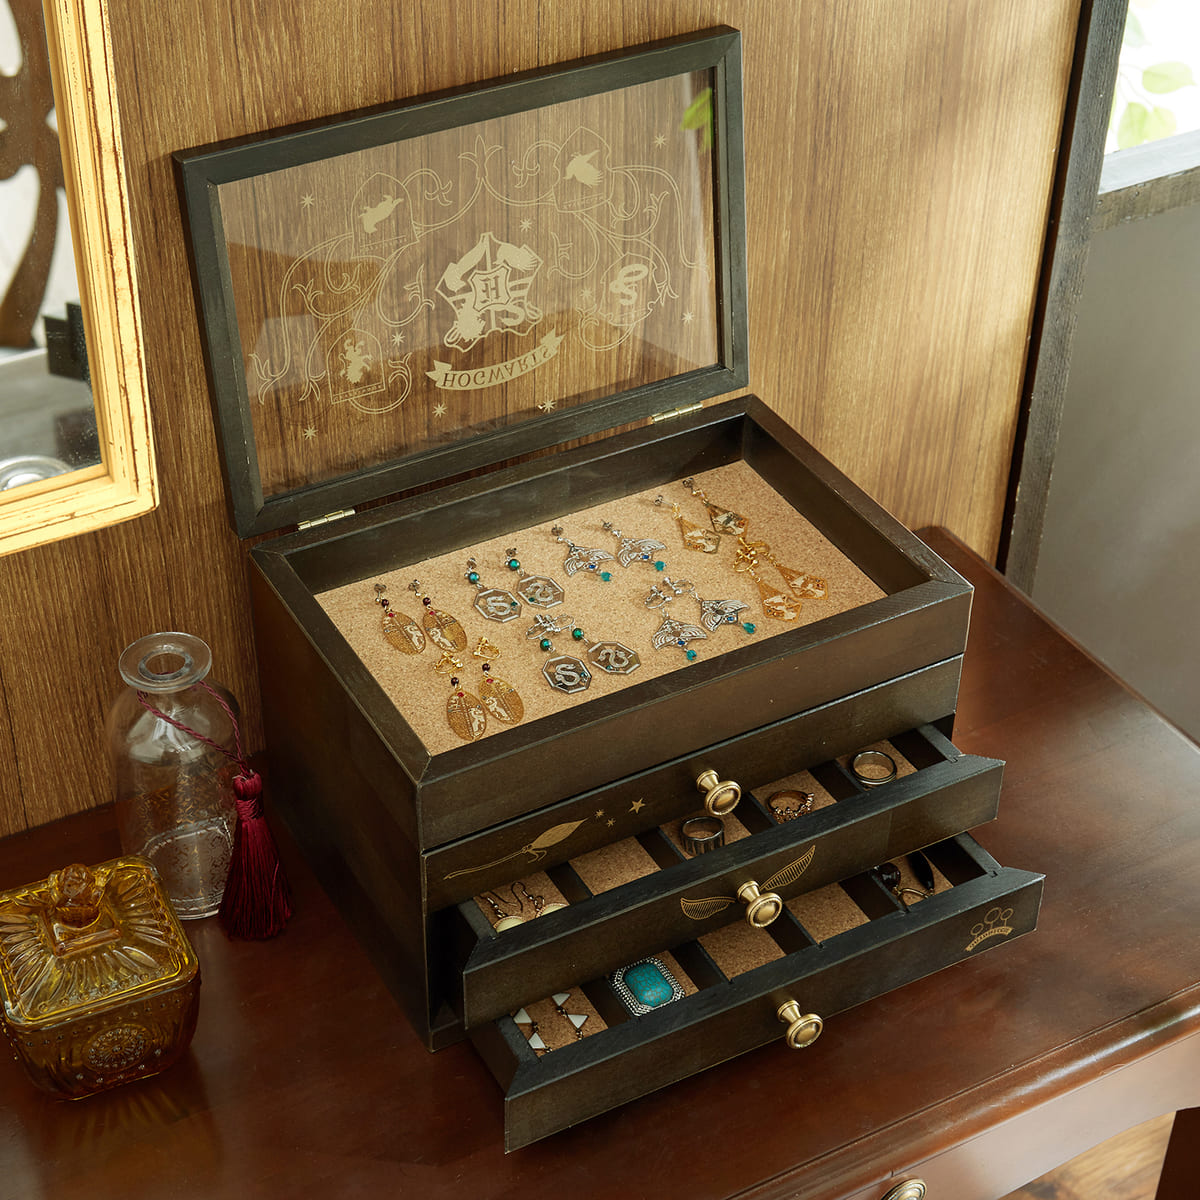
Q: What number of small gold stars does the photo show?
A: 12